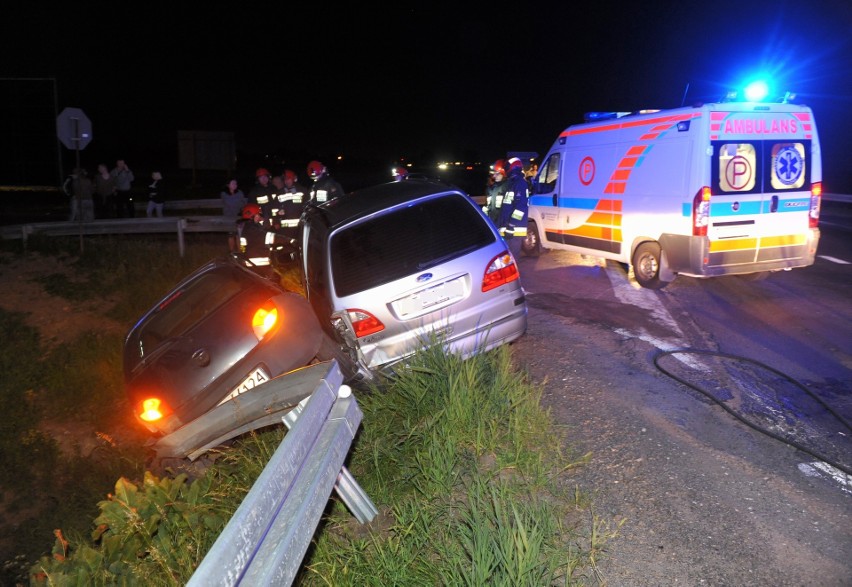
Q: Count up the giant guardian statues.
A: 0